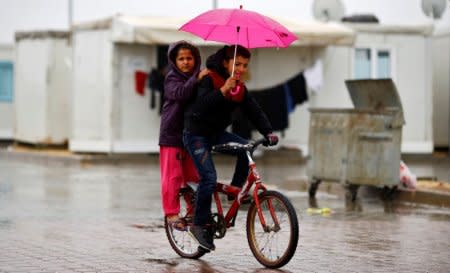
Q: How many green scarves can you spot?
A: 0